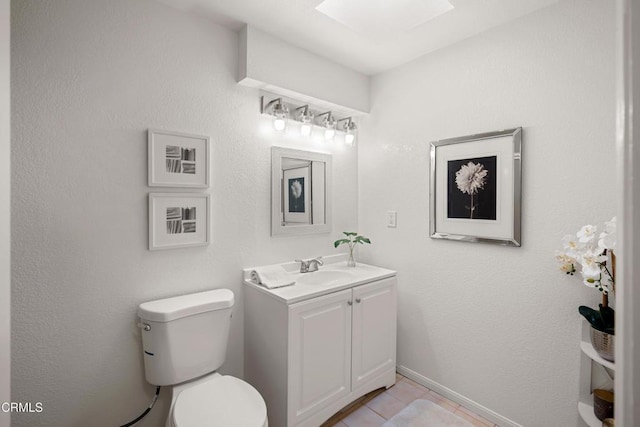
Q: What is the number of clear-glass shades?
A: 4